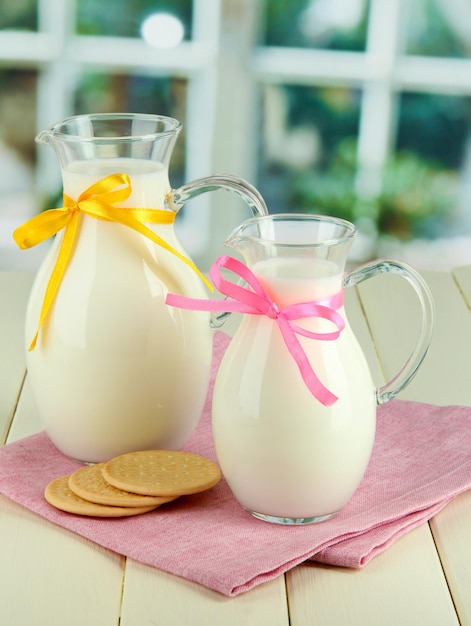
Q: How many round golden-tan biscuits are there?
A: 3